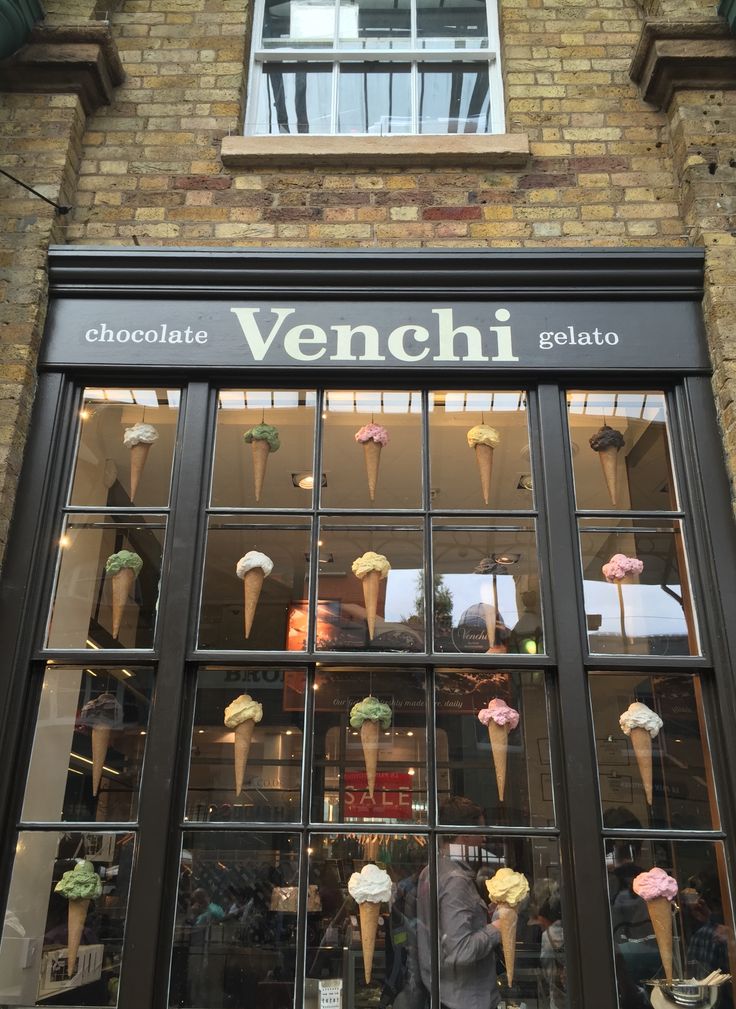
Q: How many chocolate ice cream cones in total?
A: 3